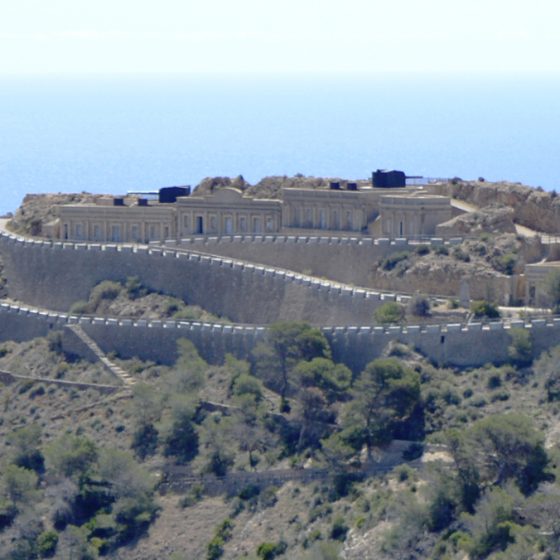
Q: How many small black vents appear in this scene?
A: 4